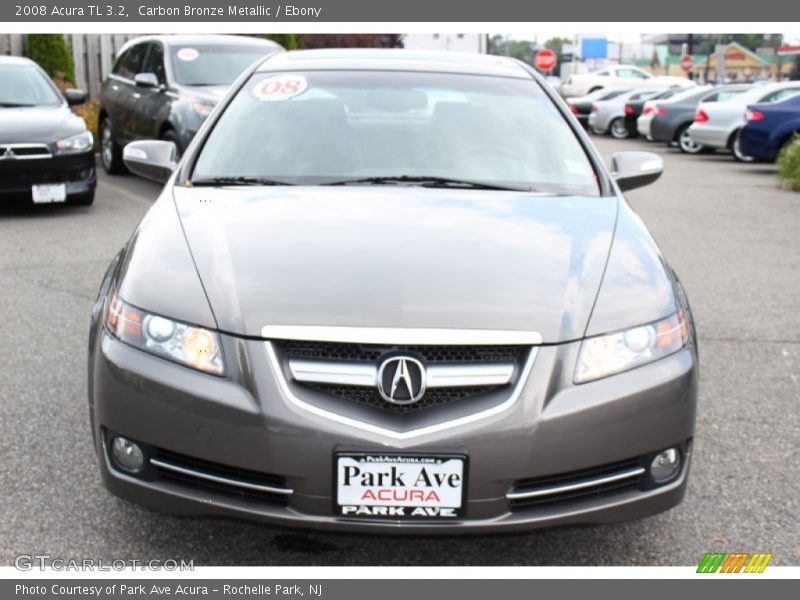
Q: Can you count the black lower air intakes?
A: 2